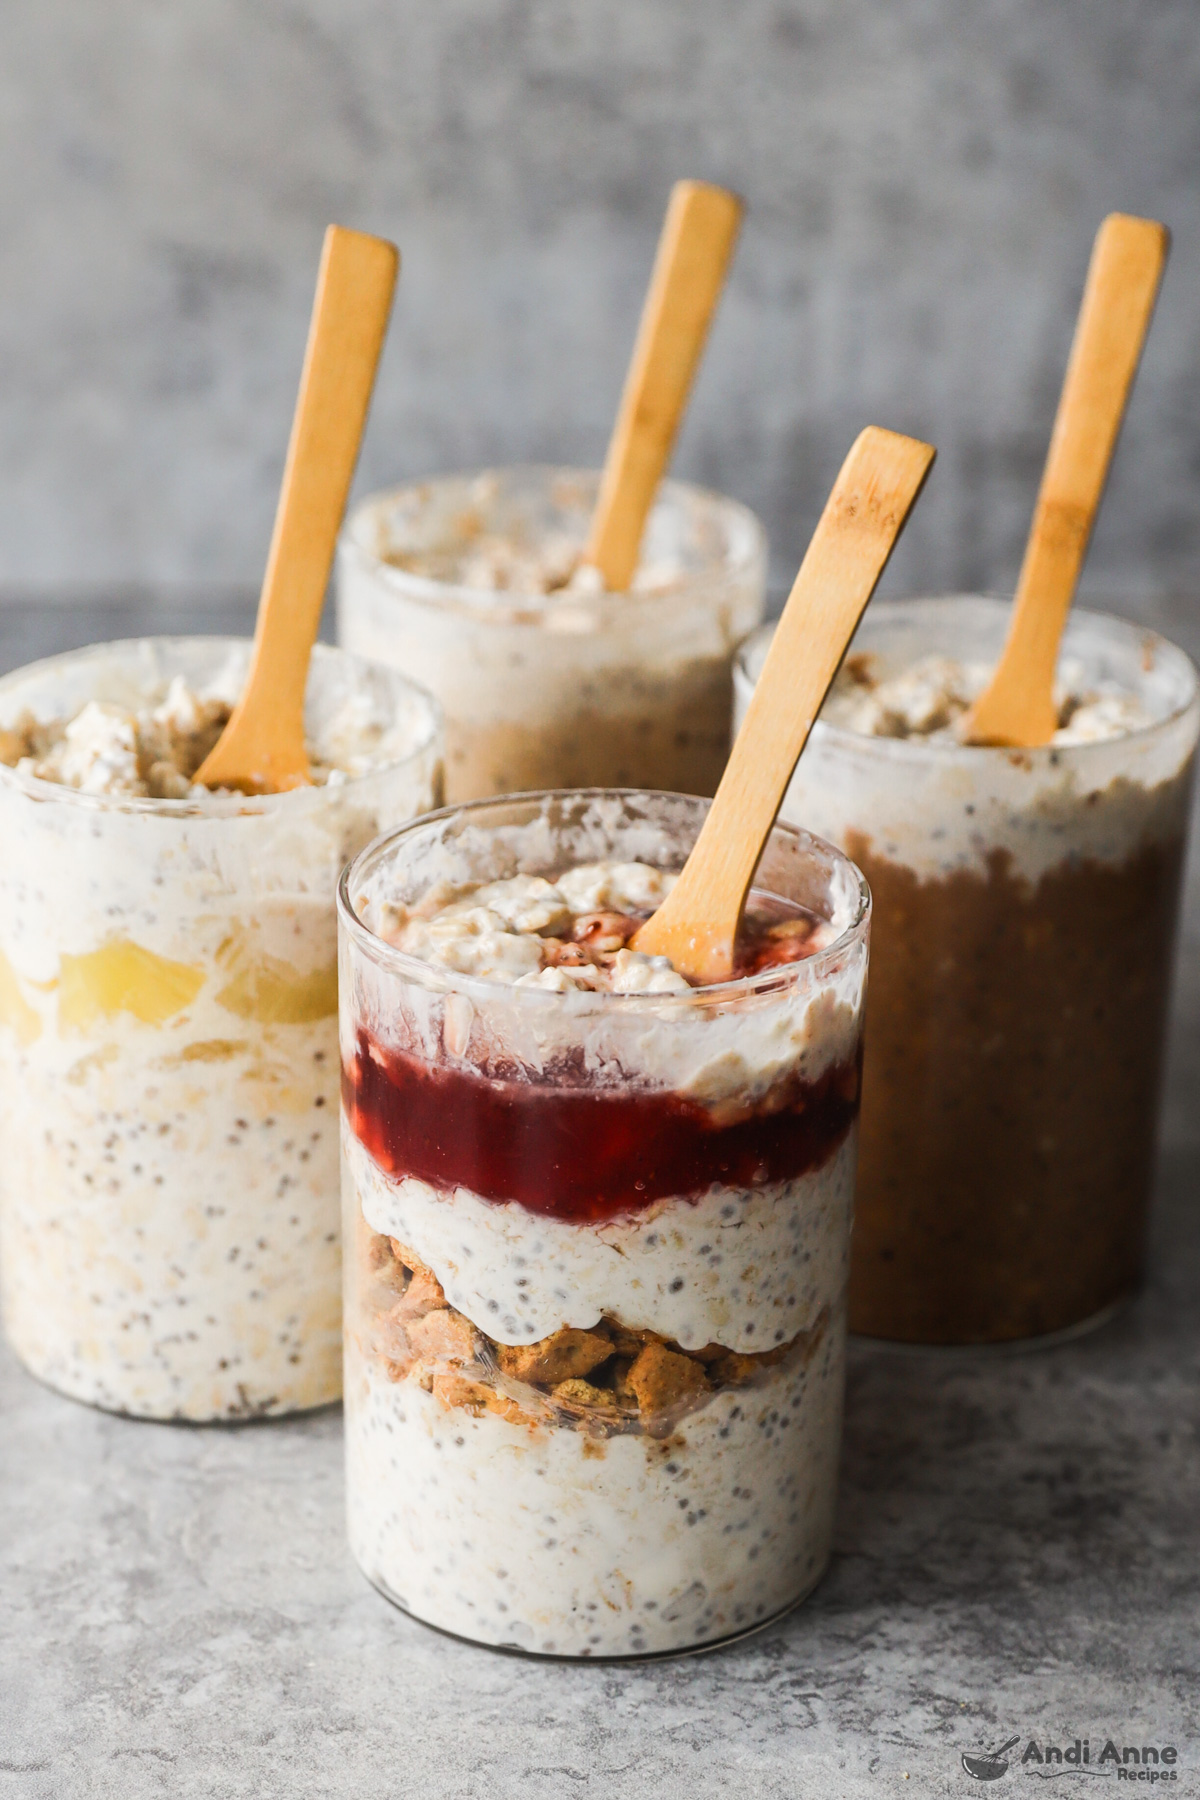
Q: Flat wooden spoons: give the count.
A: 4